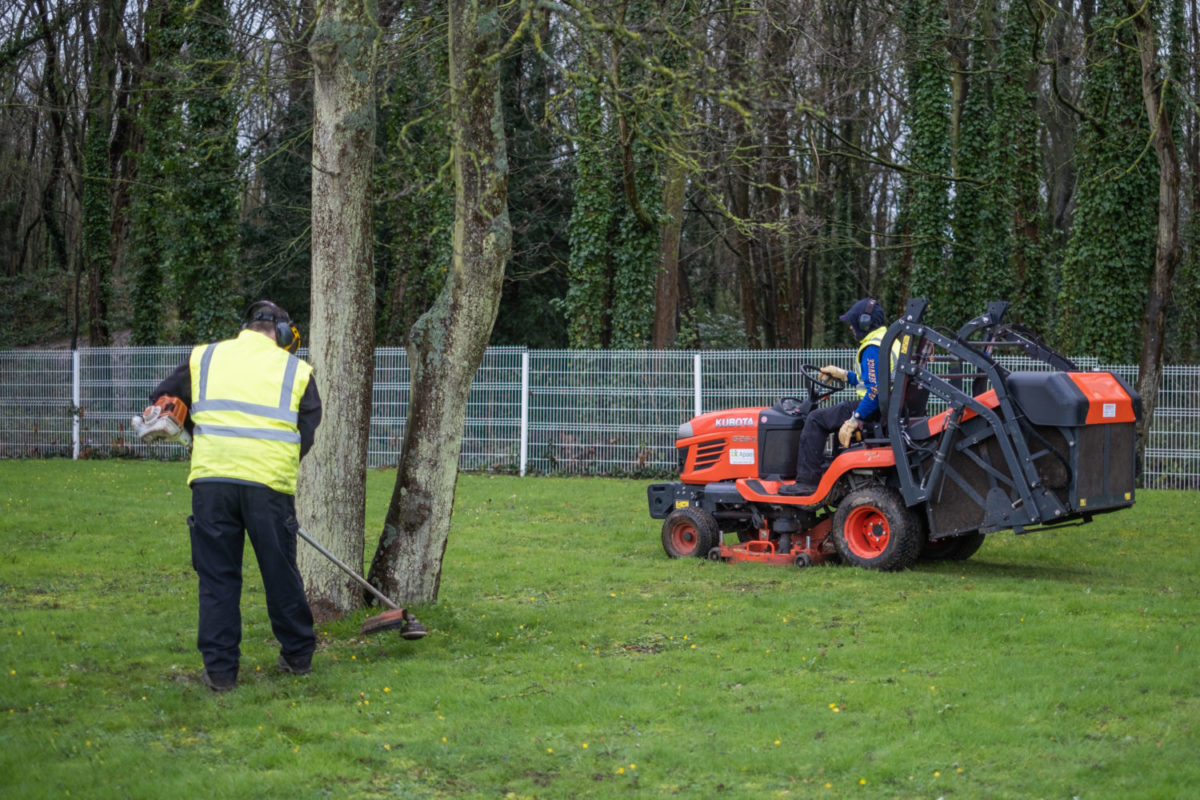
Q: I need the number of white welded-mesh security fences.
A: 1